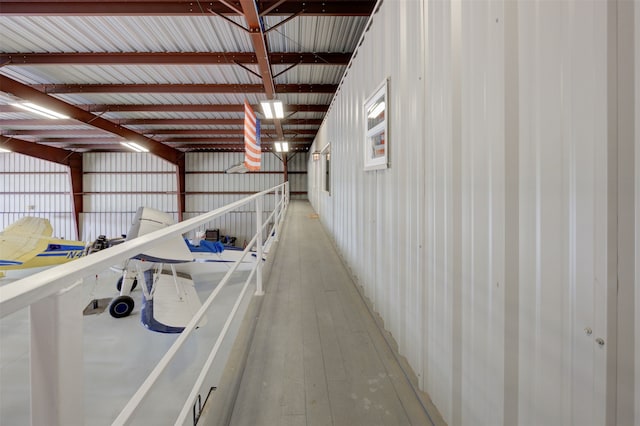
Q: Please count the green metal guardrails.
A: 0